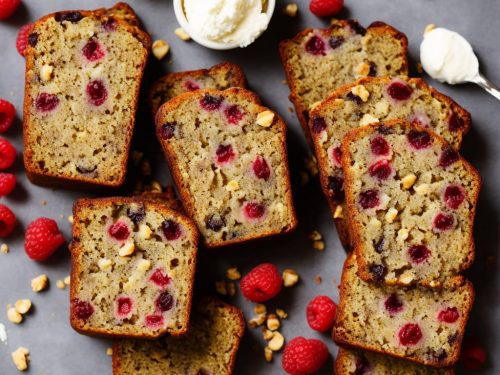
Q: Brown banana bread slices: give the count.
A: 10